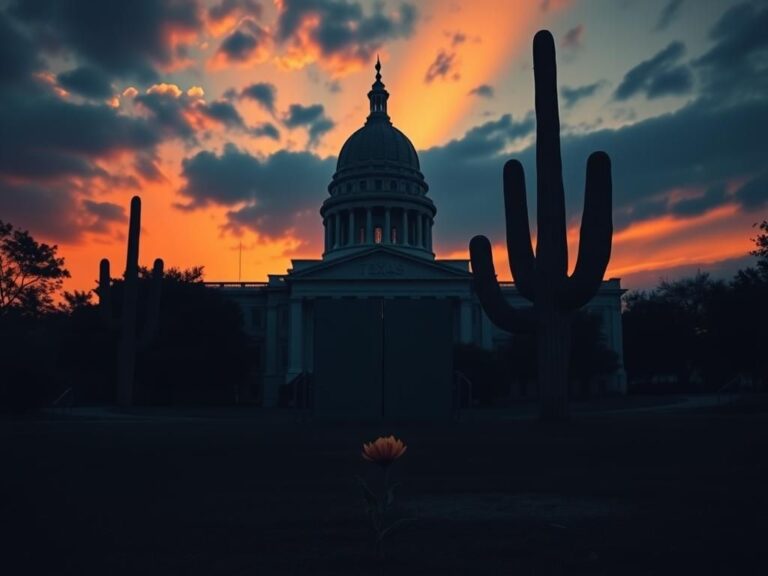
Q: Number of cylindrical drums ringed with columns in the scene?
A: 1